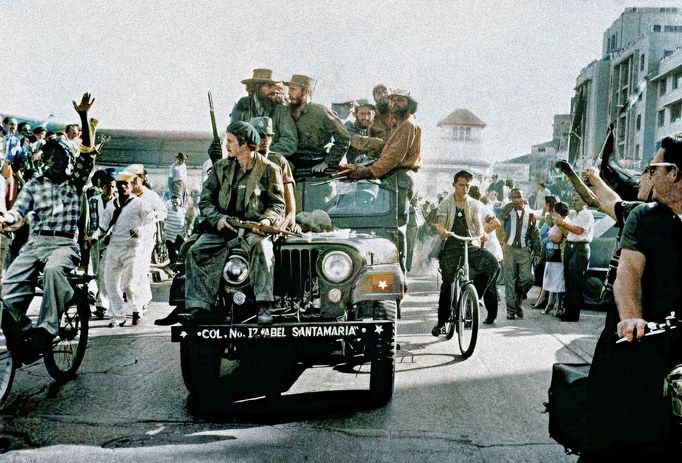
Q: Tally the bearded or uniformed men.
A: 7